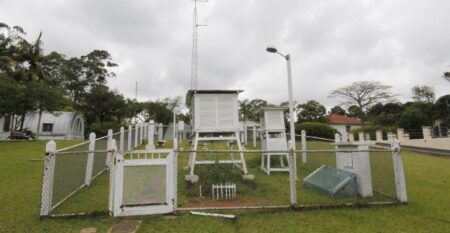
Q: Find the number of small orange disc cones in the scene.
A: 0